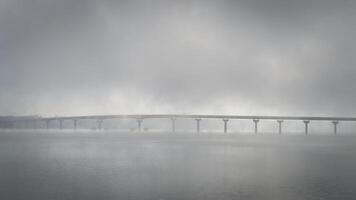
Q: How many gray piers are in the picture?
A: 12